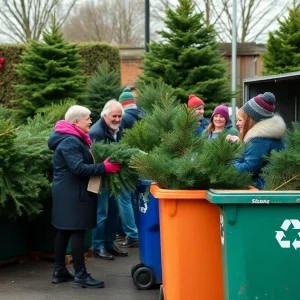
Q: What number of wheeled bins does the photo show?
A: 3